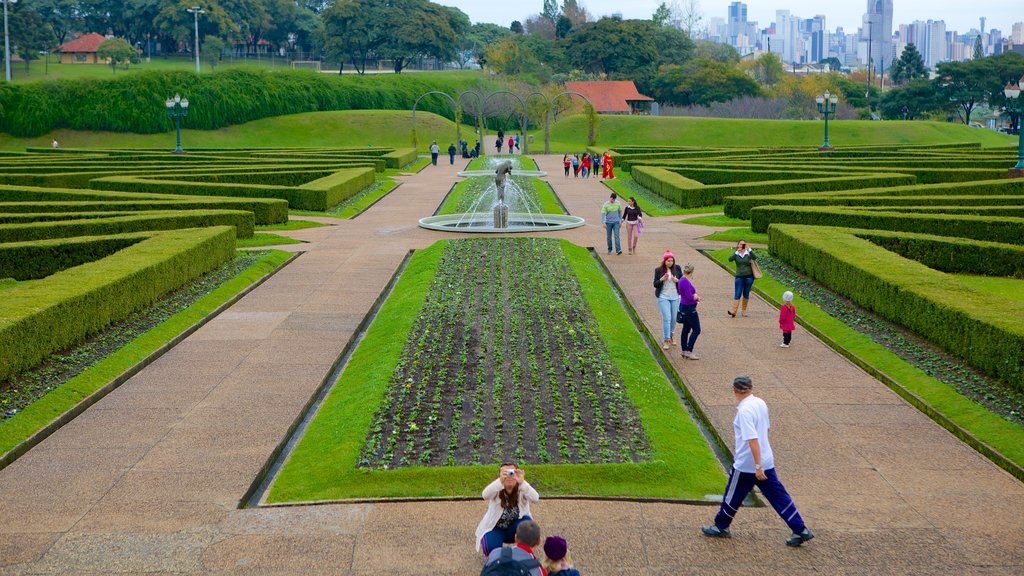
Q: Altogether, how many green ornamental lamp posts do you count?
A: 3